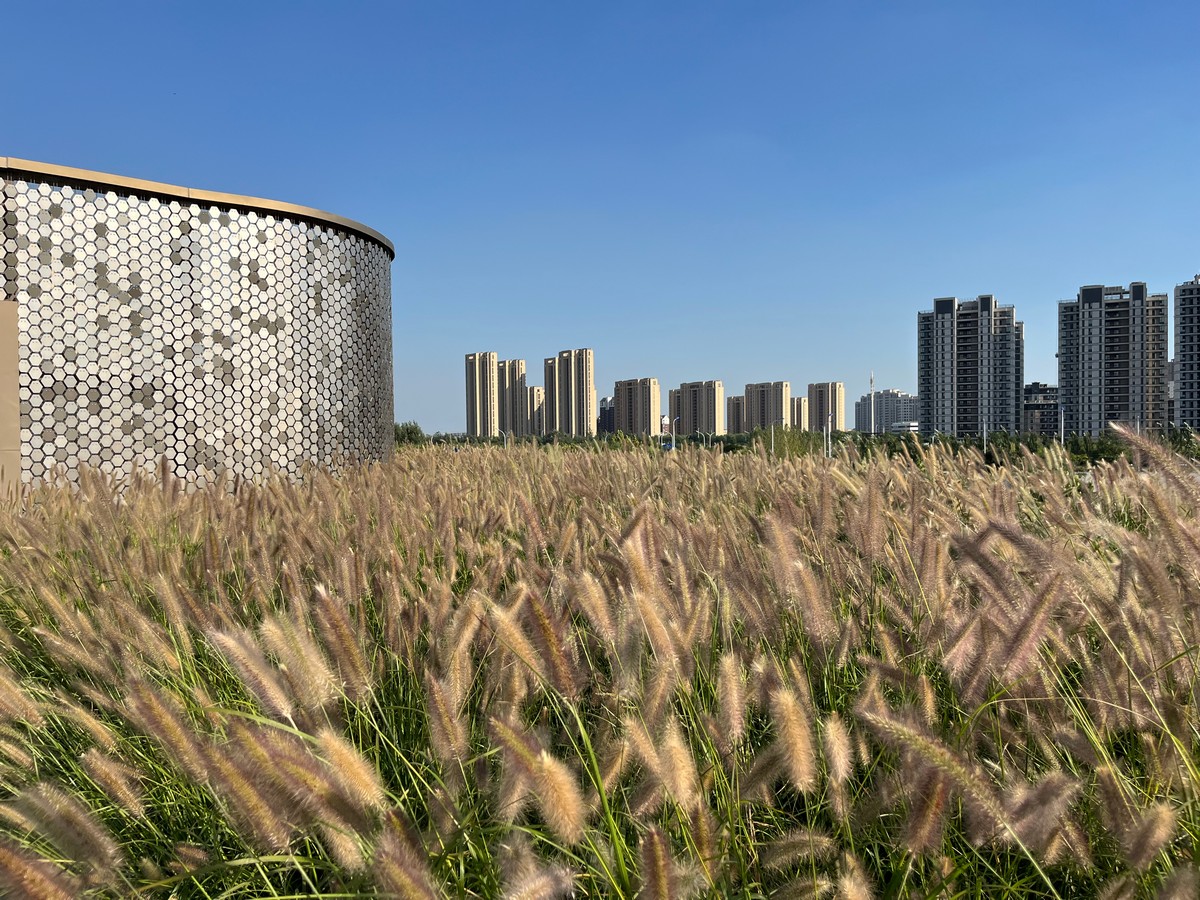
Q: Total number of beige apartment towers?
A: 12